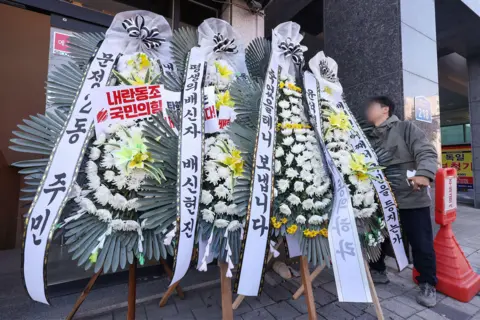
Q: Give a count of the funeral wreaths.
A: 4